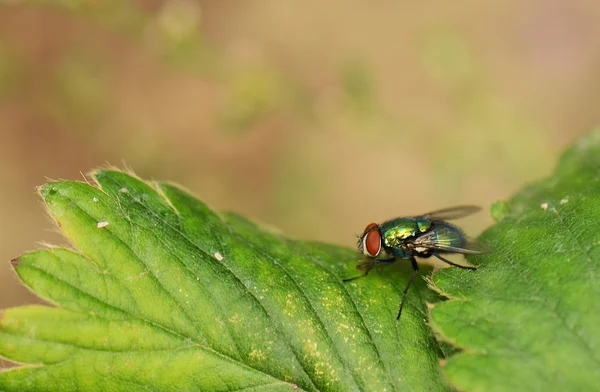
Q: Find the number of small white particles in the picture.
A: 4